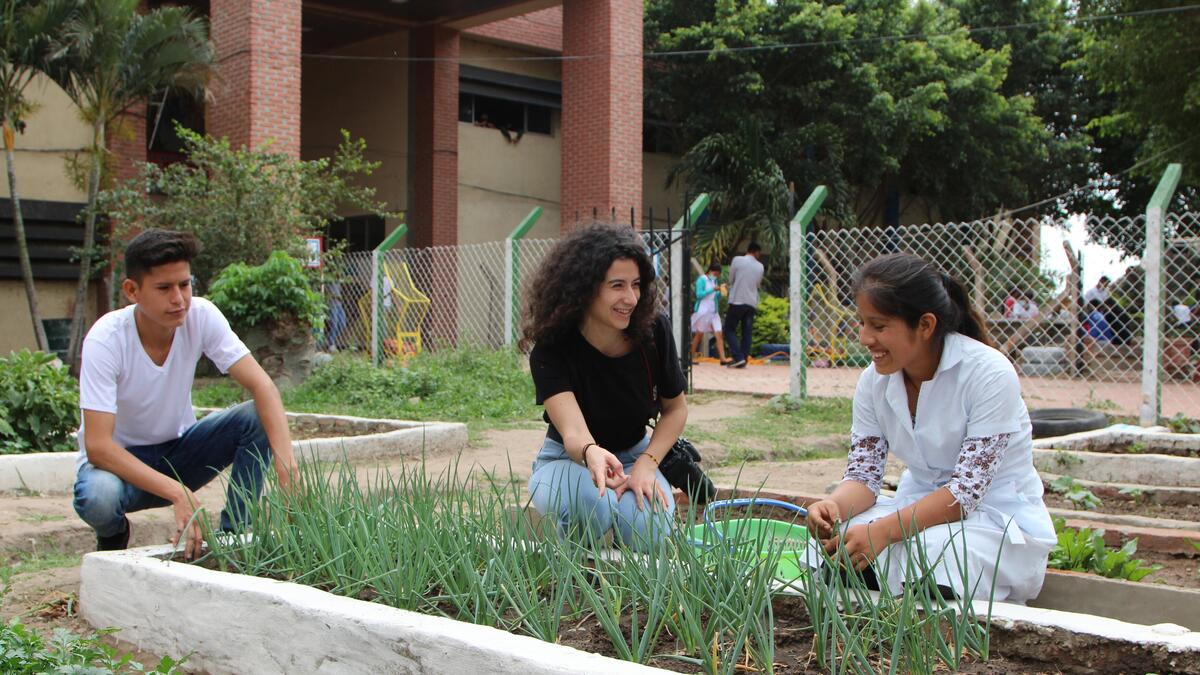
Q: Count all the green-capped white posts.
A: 5